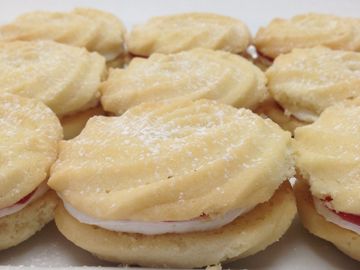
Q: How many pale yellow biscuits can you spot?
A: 9